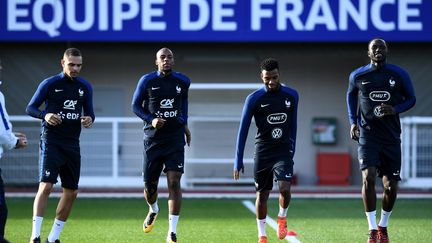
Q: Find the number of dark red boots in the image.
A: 2